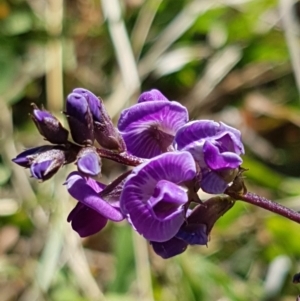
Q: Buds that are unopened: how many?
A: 6